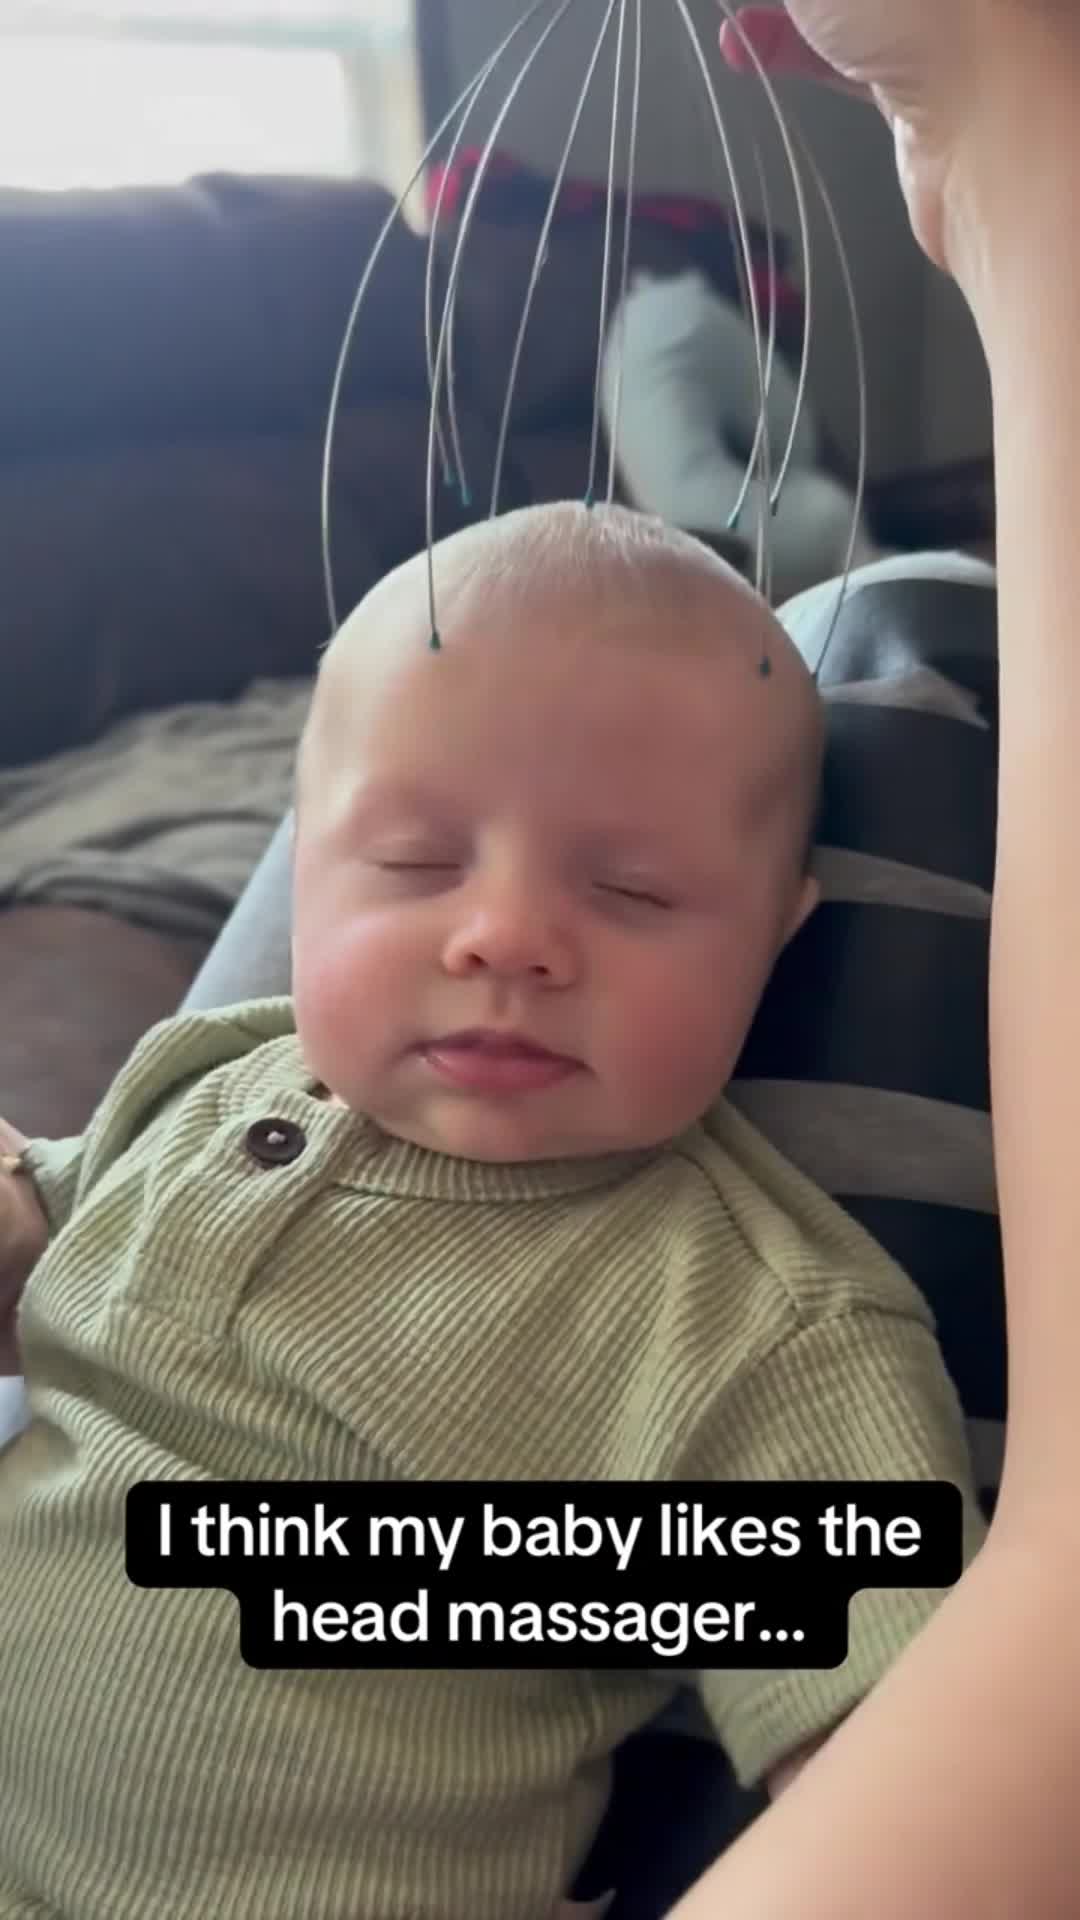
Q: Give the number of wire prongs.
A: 12